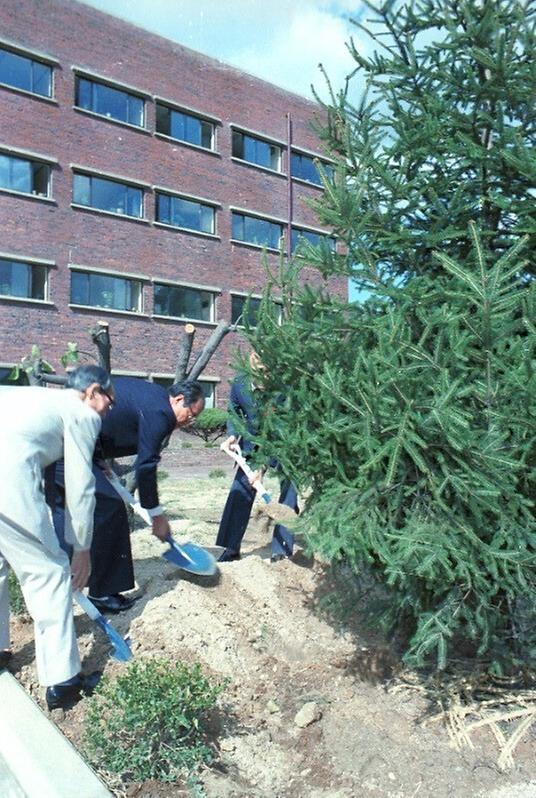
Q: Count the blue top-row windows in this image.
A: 5